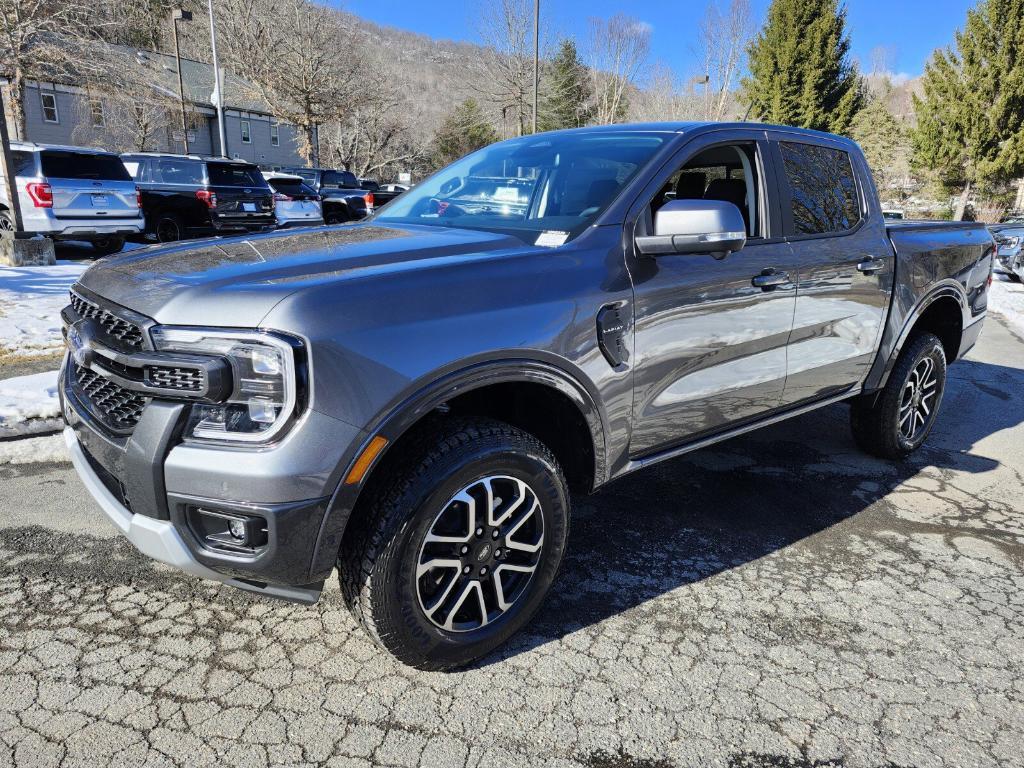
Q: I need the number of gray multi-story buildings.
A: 1